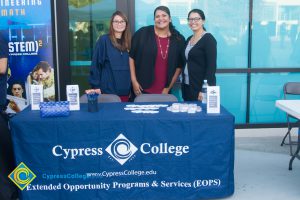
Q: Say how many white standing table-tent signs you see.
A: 3